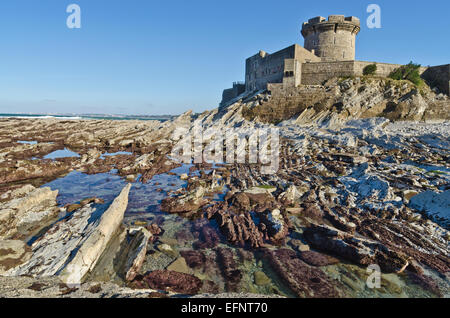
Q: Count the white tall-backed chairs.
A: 0